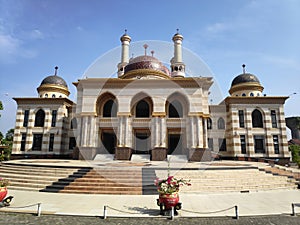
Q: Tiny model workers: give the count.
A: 0